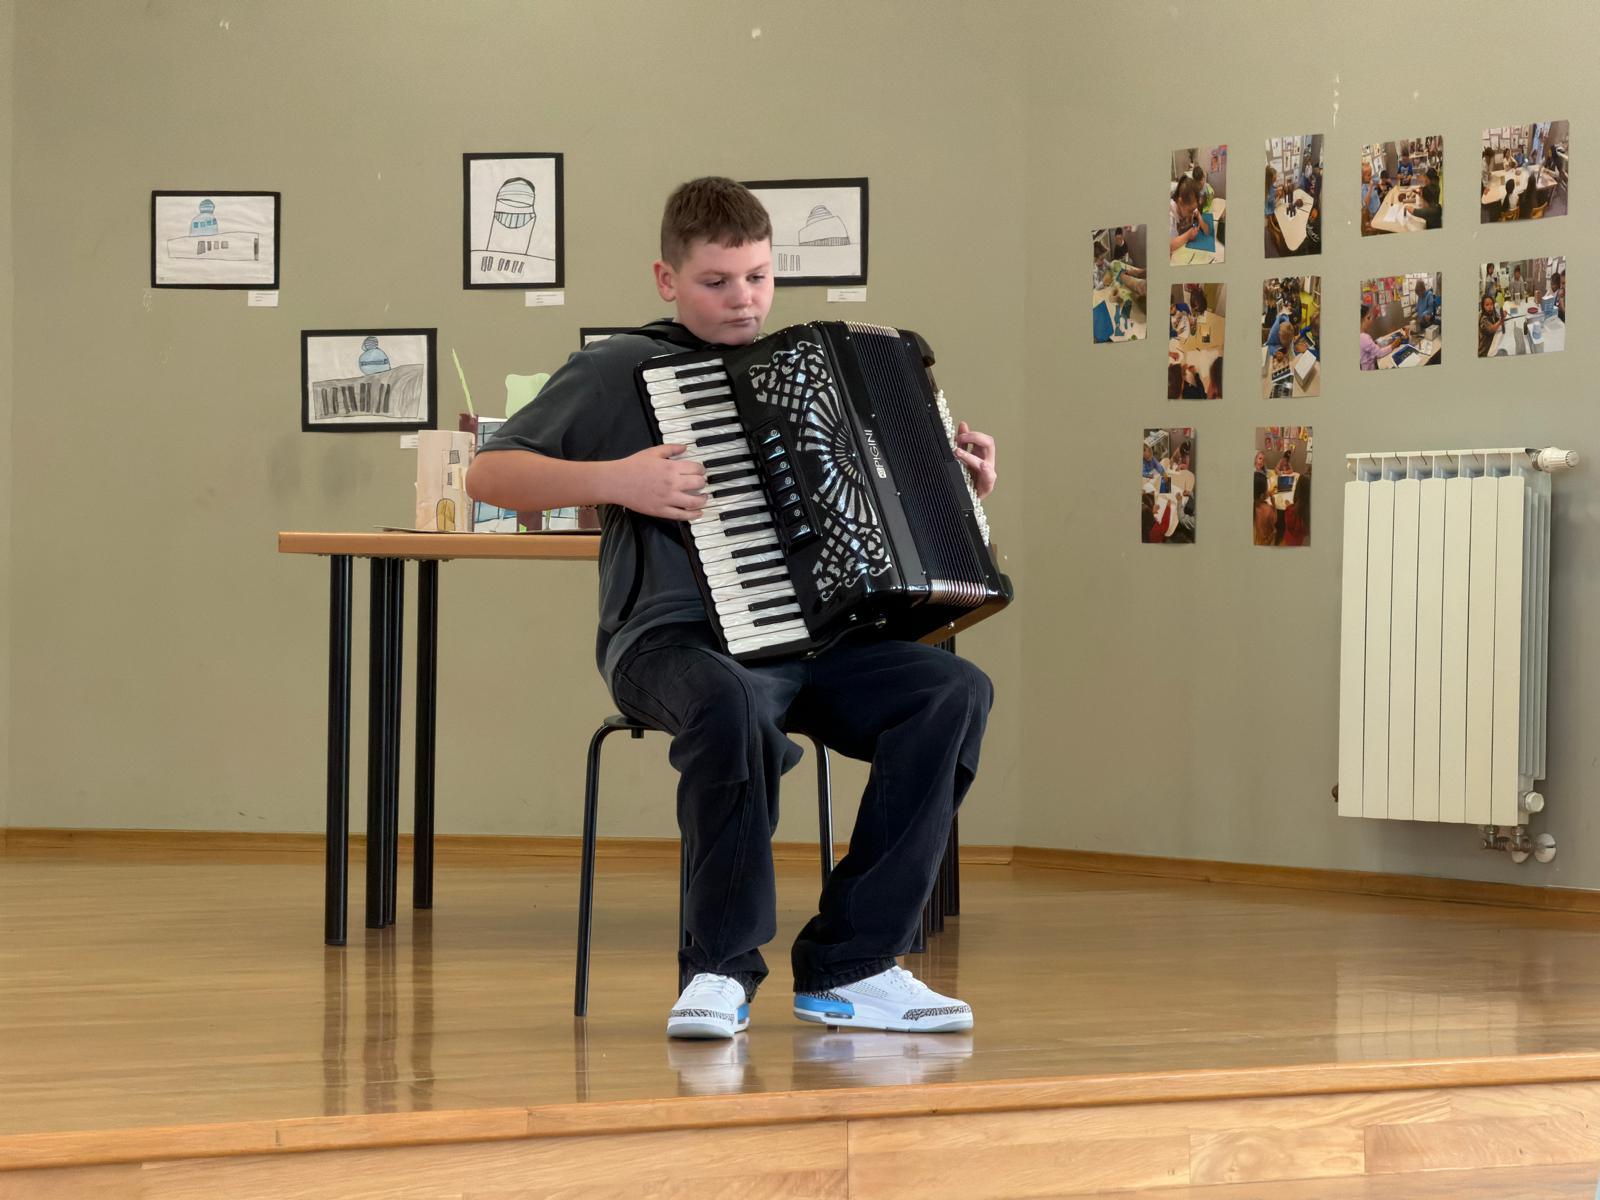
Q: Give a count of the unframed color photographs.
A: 11